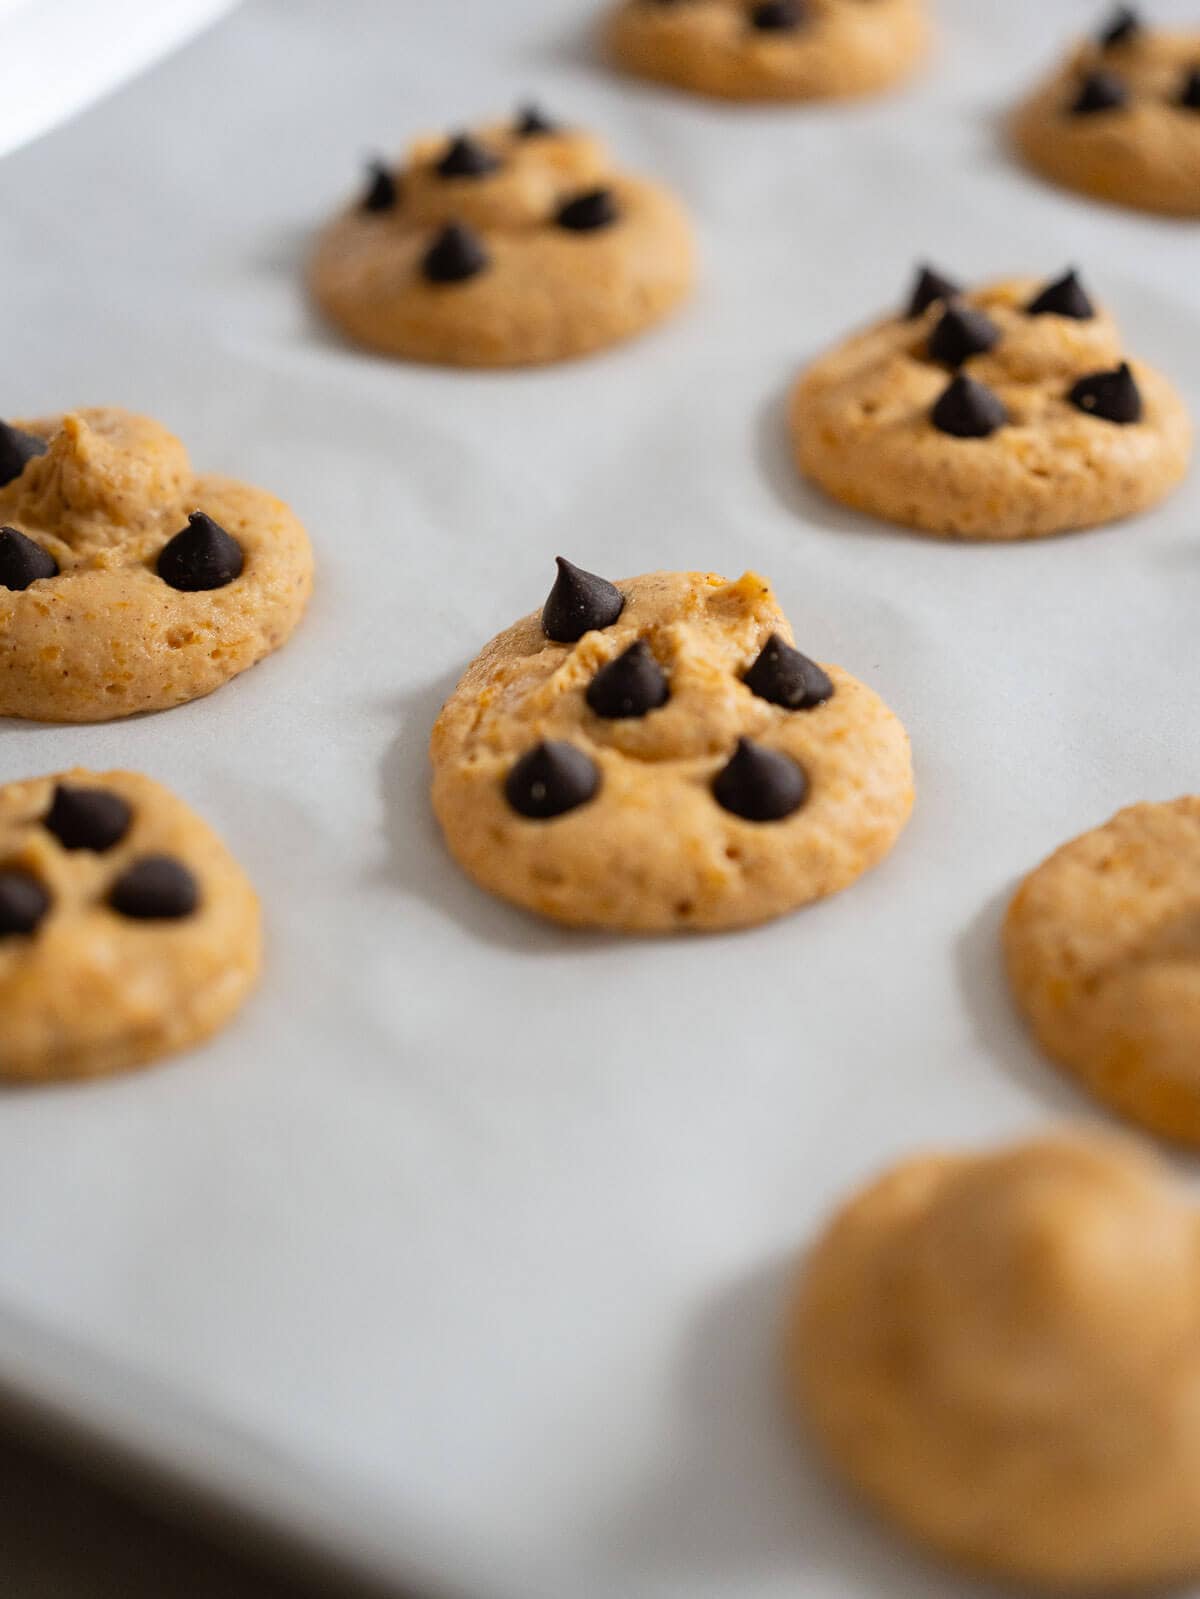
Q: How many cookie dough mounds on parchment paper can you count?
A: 9